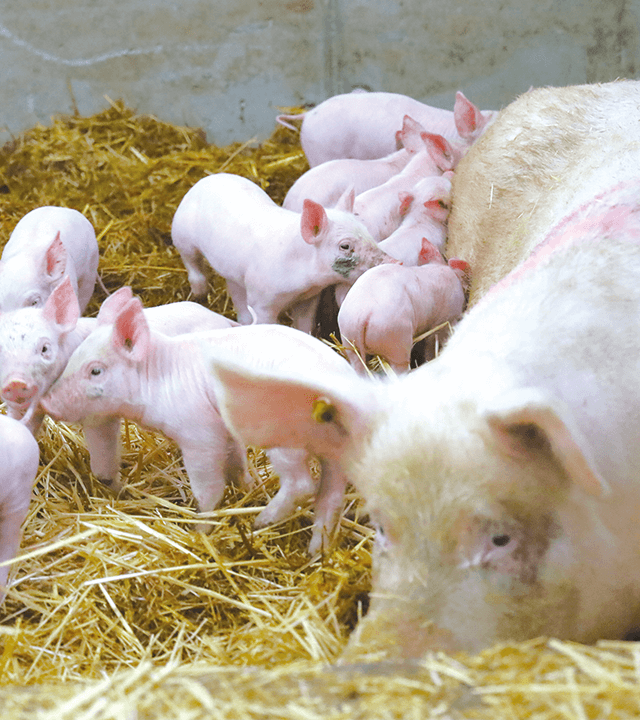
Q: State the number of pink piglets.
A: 10